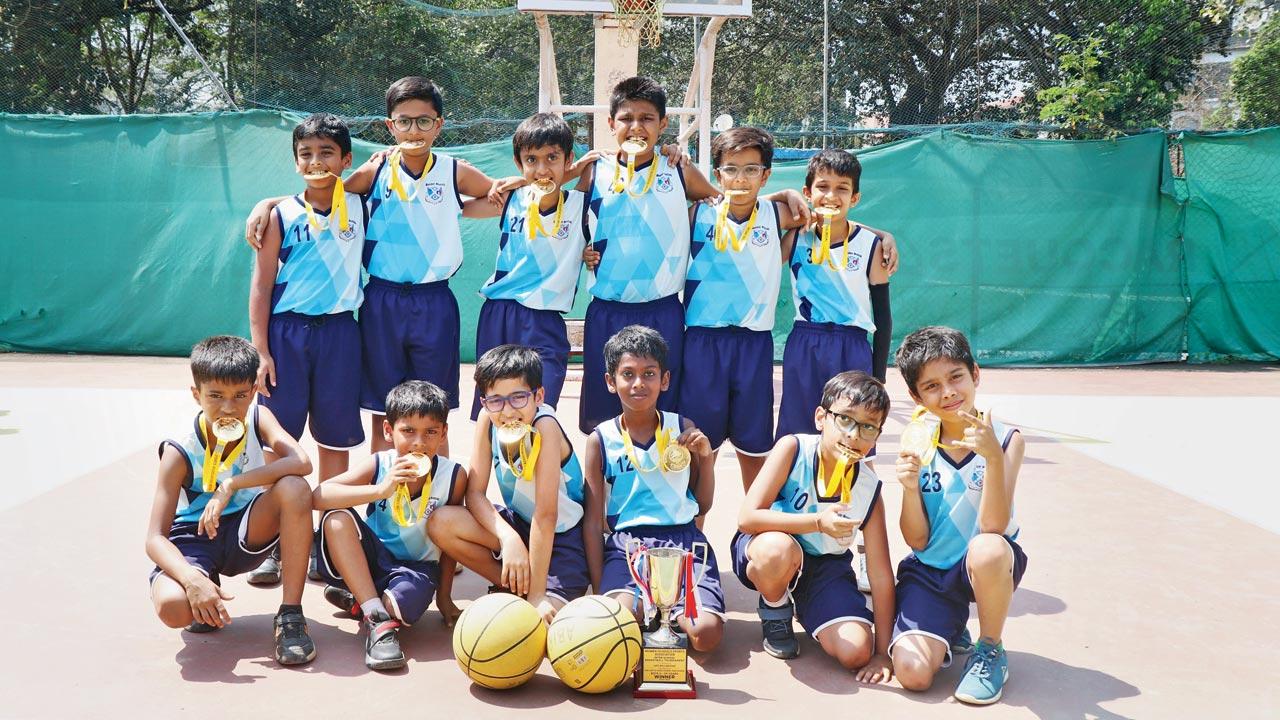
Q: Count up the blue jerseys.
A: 12